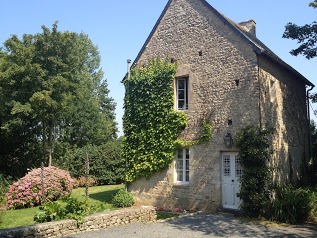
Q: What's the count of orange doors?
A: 0